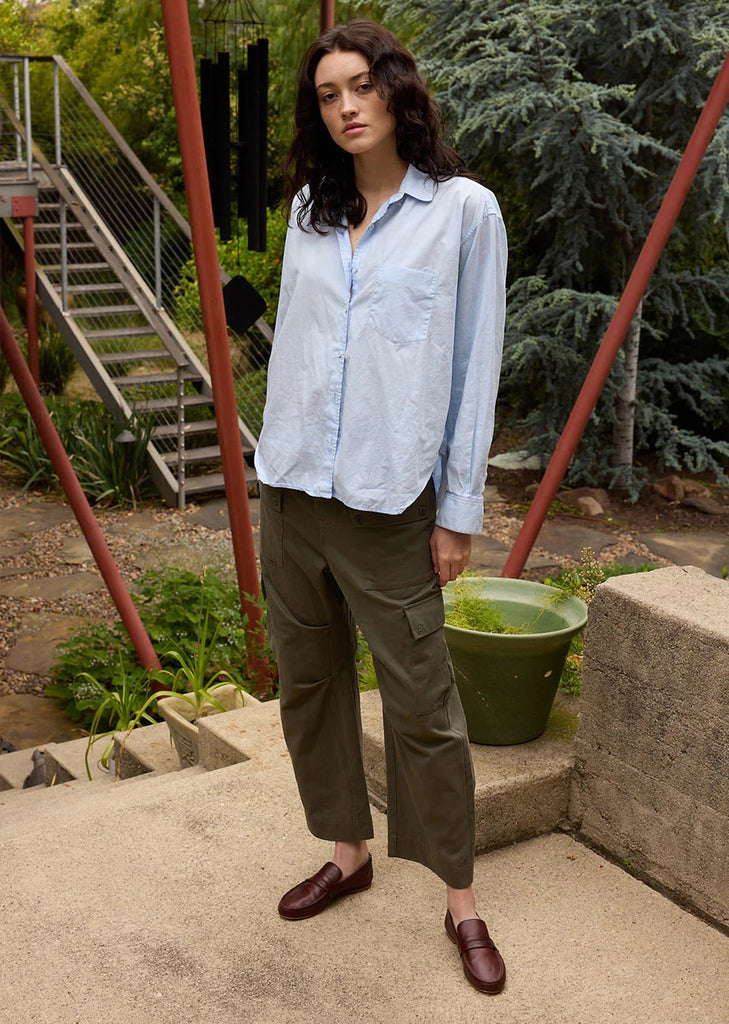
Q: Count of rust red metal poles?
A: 5